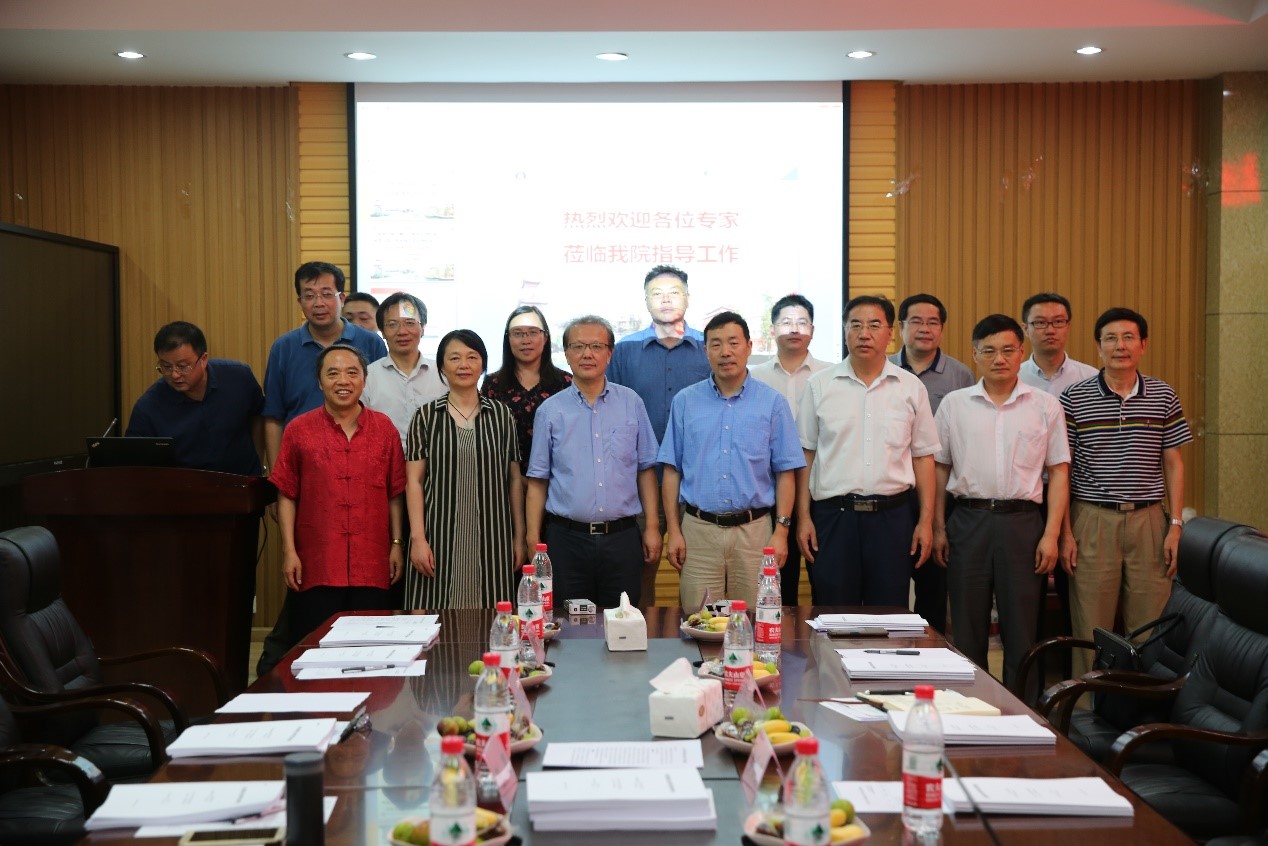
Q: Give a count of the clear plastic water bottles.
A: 10